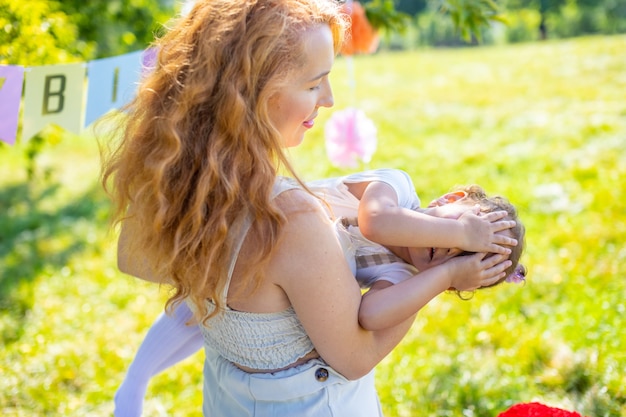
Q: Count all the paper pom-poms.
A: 2